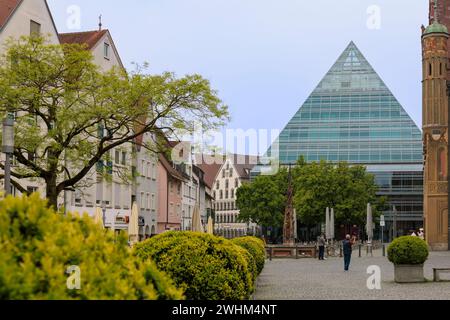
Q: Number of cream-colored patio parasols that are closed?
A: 4